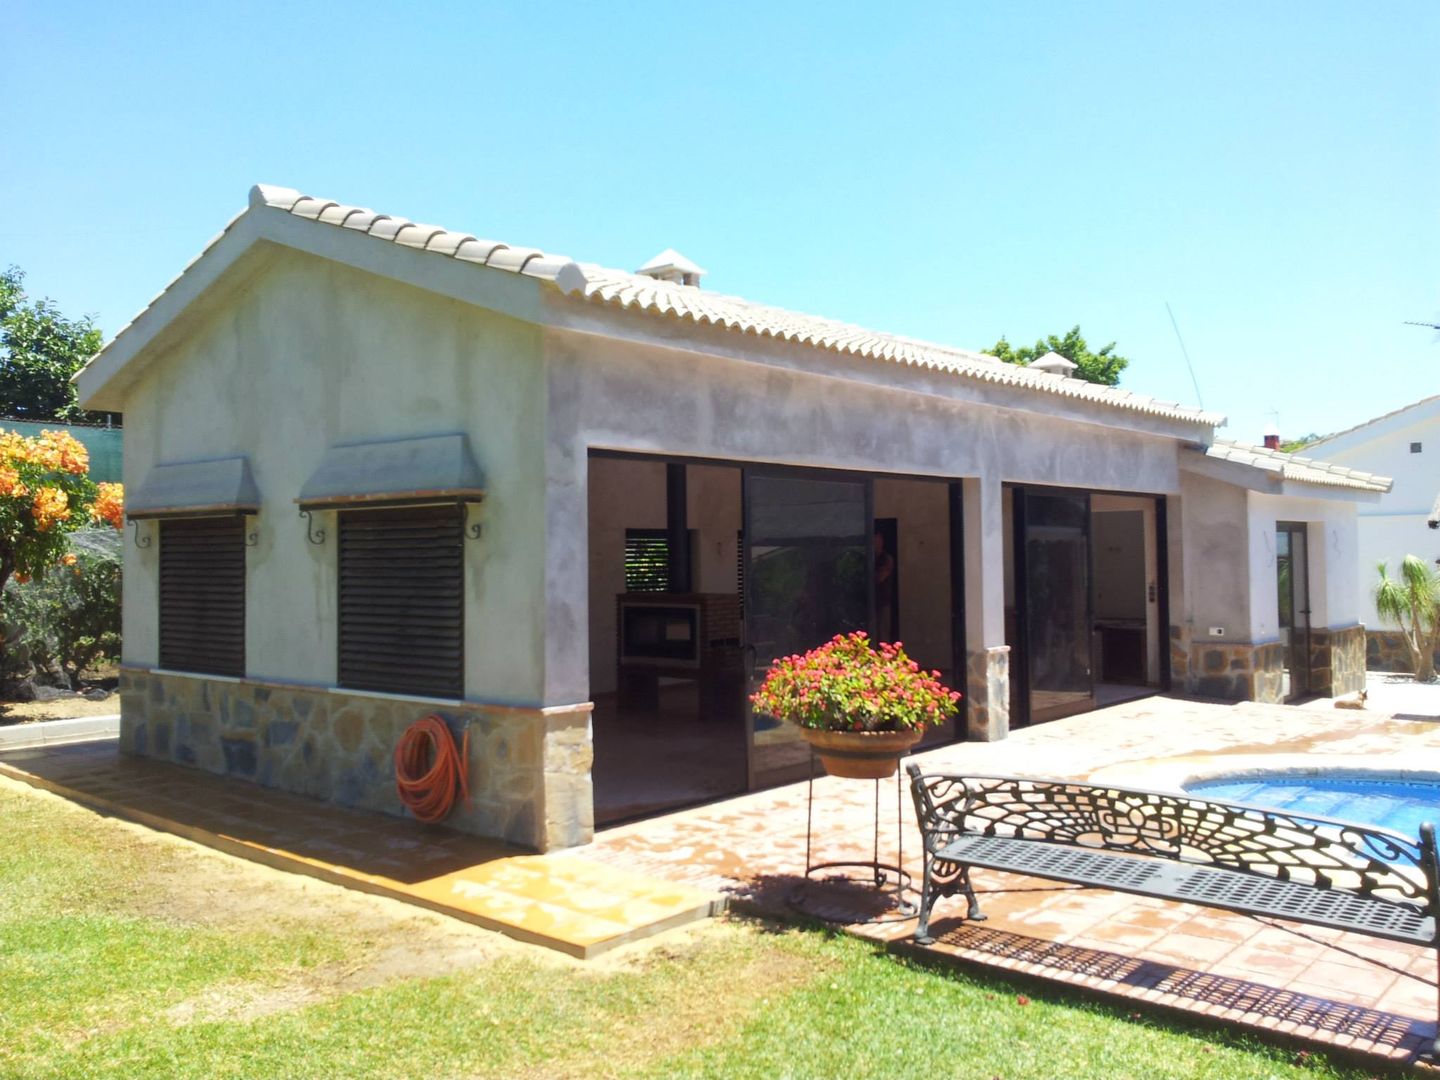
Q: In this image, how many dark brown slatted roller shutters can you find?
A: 2